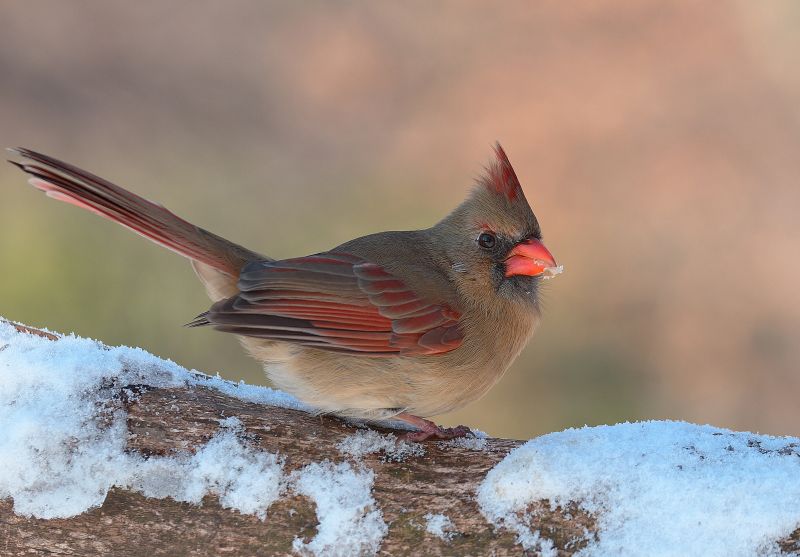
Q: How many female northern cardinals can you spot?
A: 1